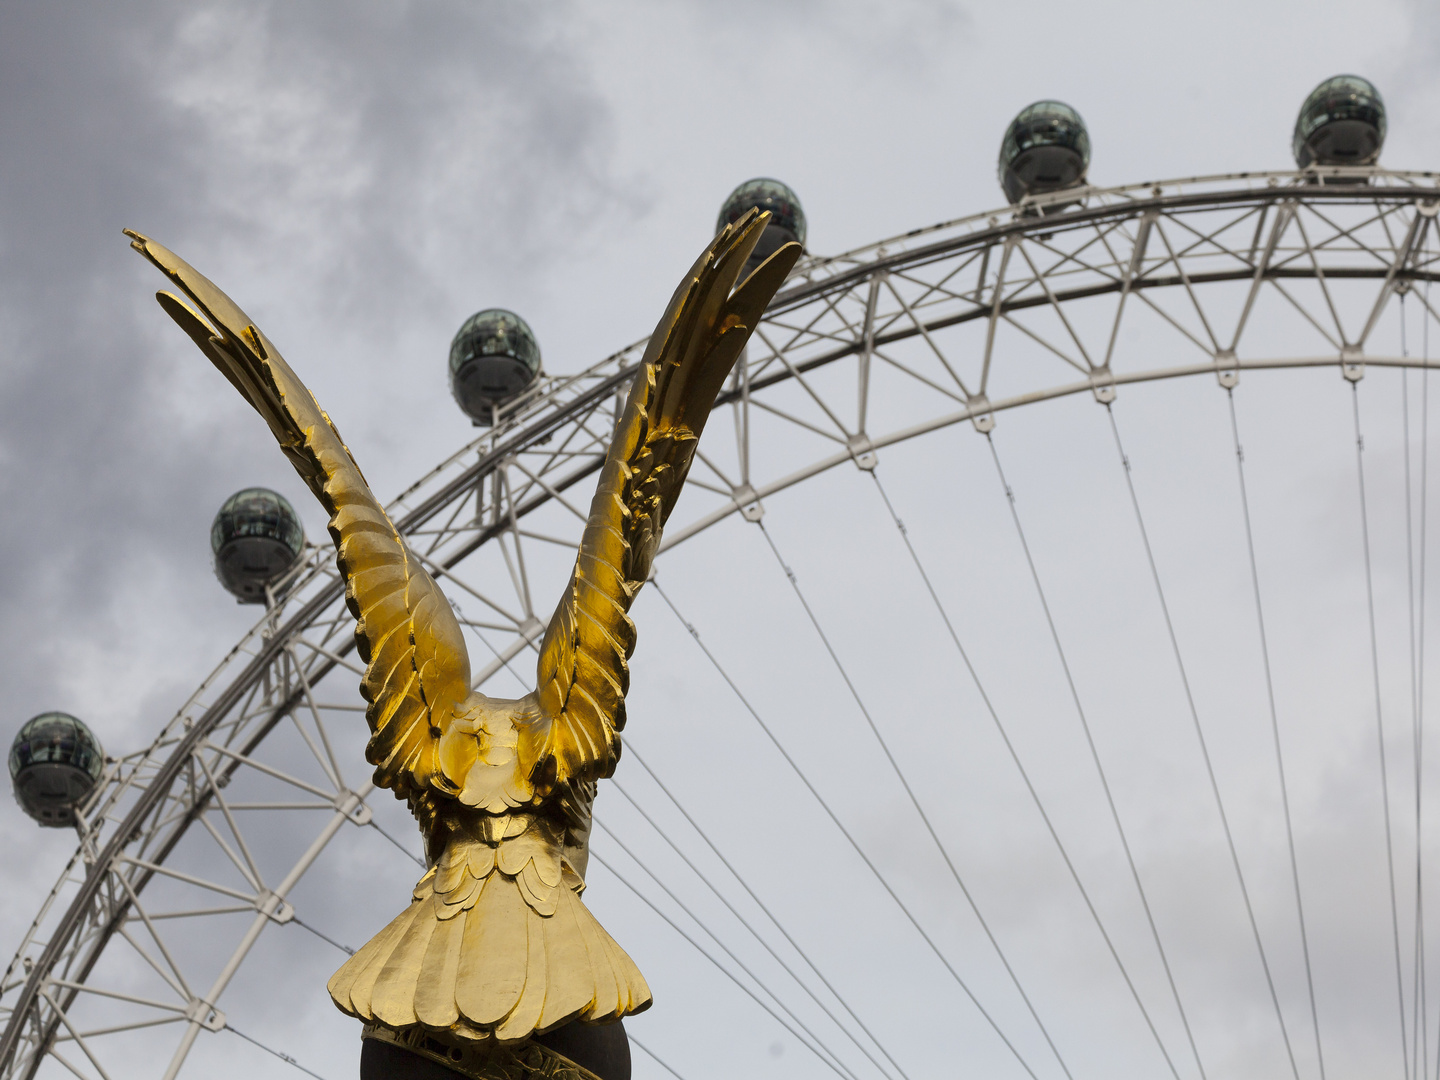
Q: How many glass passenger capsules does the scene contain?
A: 6